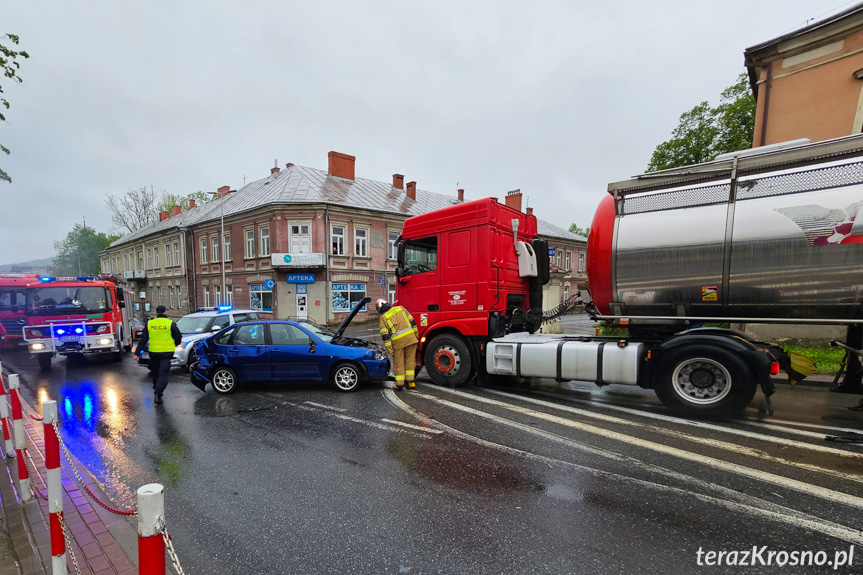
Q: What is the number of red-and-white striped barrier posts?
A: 4